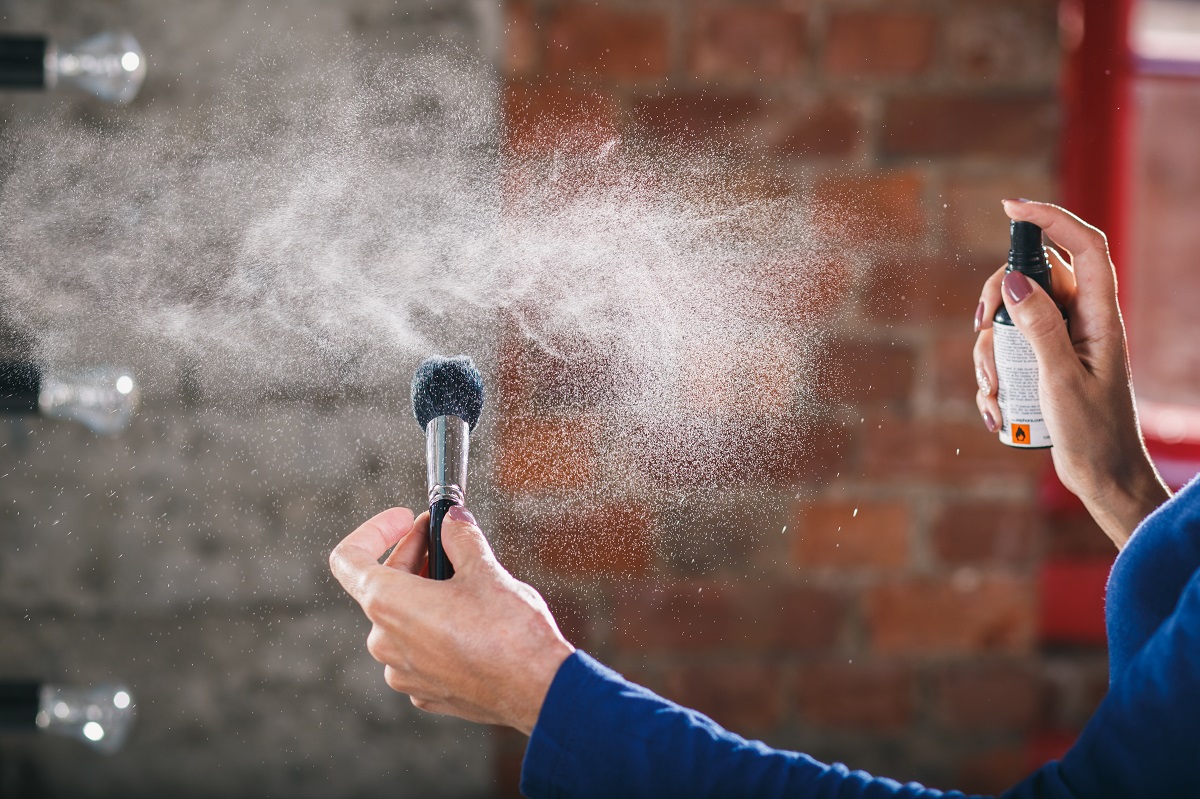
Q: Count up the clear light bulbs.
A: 3